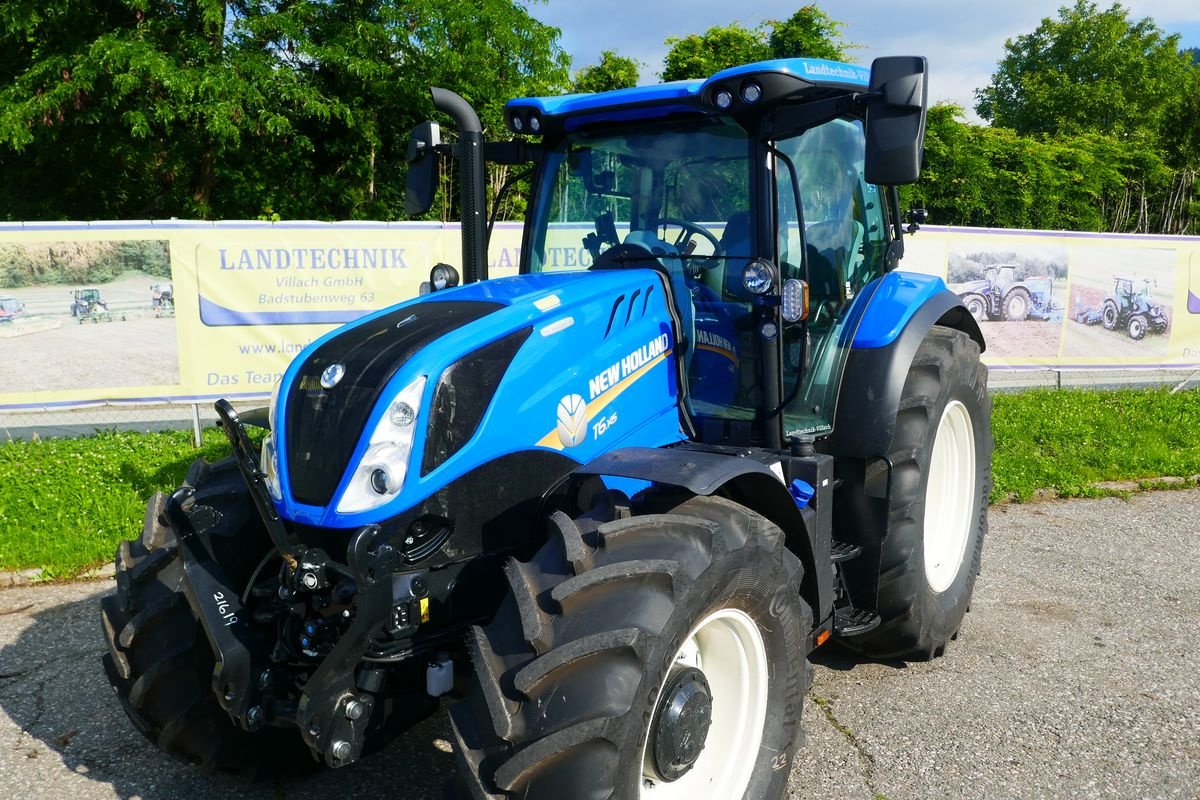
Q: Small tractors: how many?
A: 5